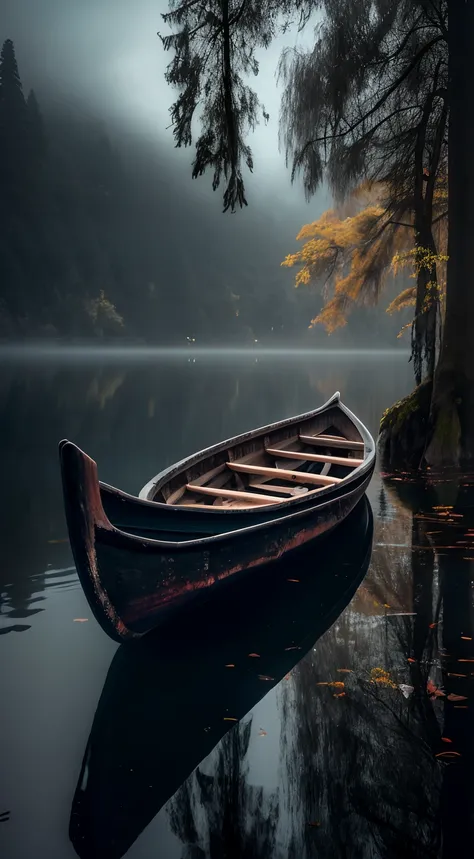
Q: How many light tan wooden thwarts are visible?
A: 4